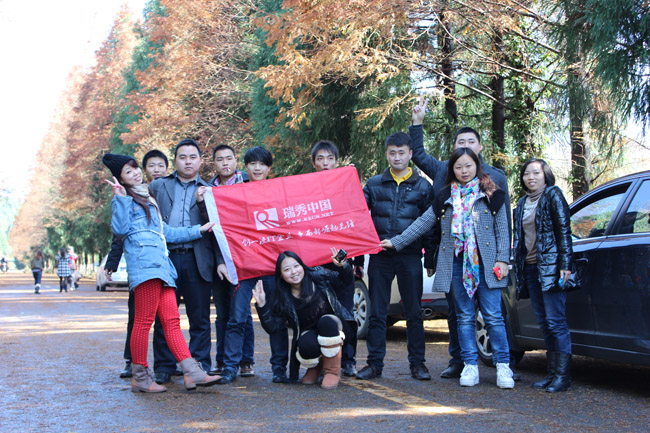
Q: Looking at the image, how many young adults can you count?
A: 11